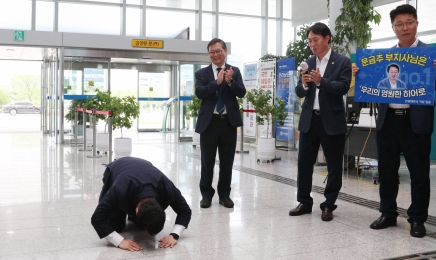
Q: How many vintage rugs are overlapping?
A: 0